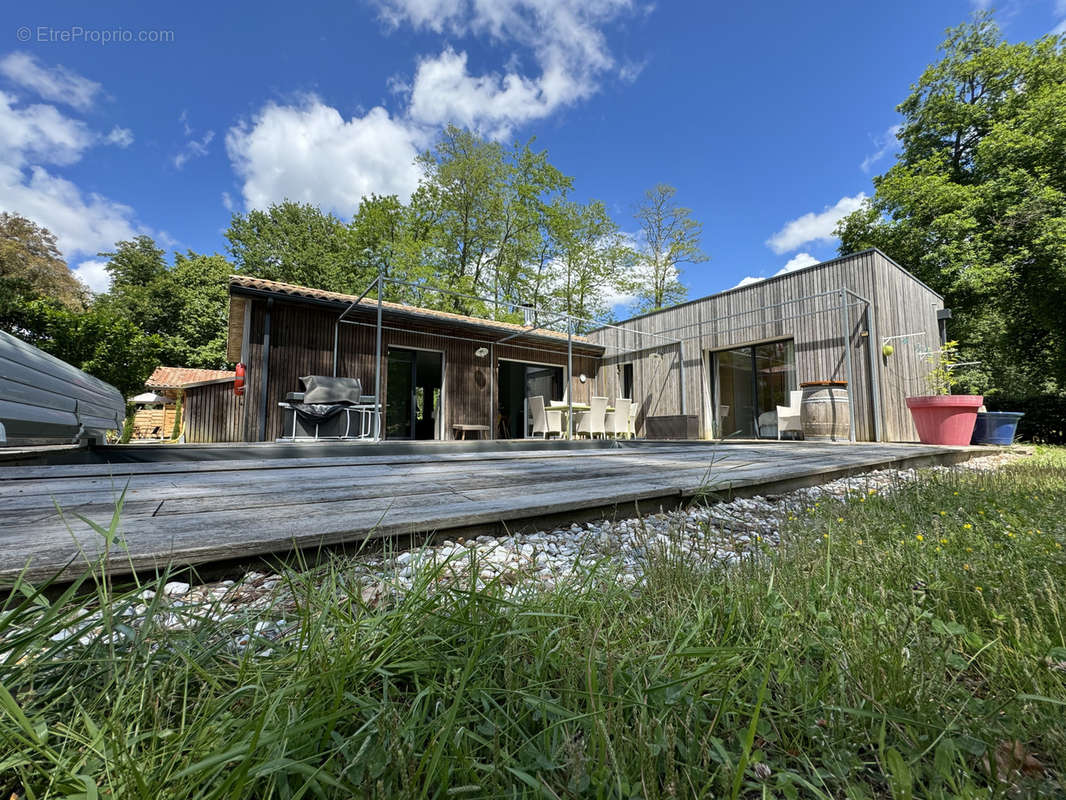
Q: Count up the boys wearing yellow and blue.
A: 0